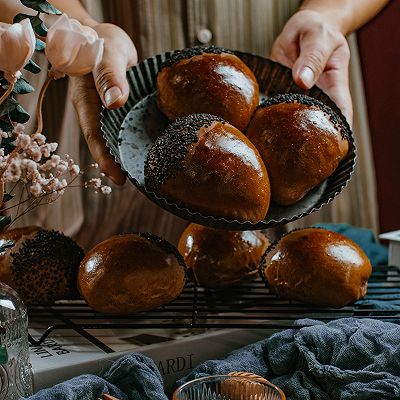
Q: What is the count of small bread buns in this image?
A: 7